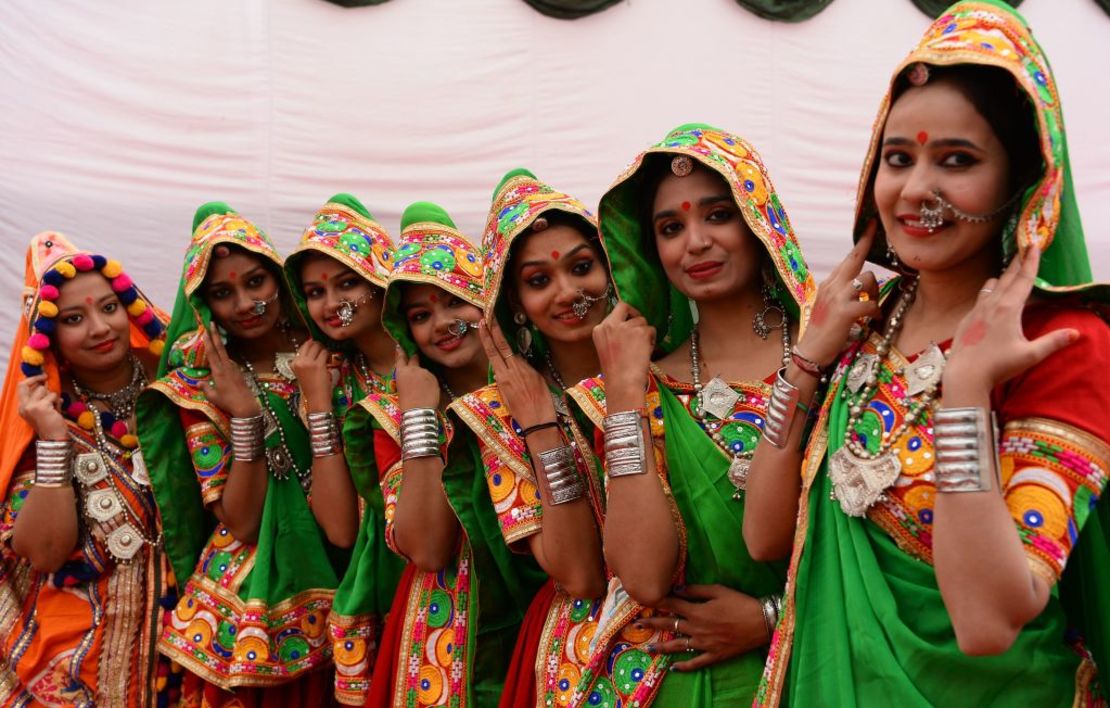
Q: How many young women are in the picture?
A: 7